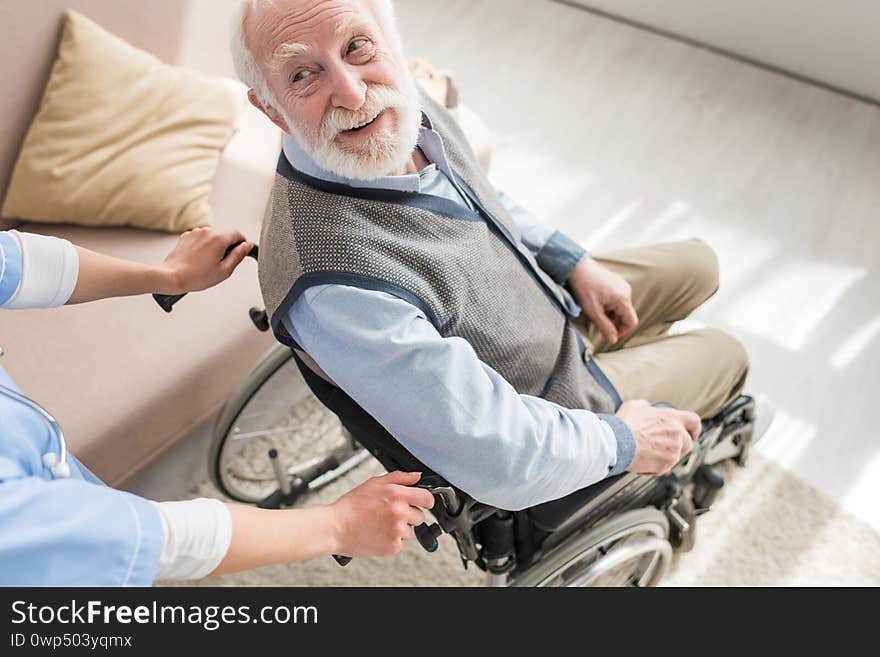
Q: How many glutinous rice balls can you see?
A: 0